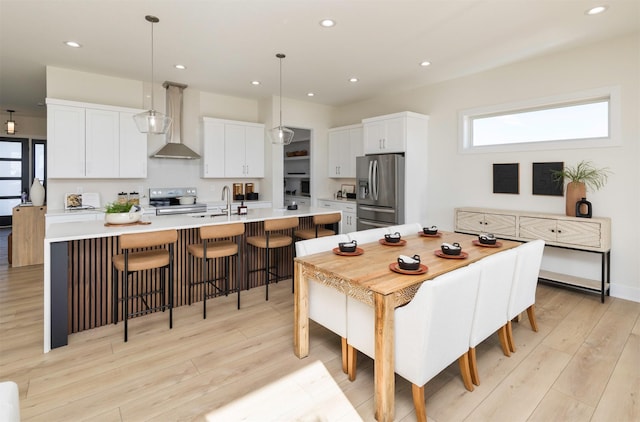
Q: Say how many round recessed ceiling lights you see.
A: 8